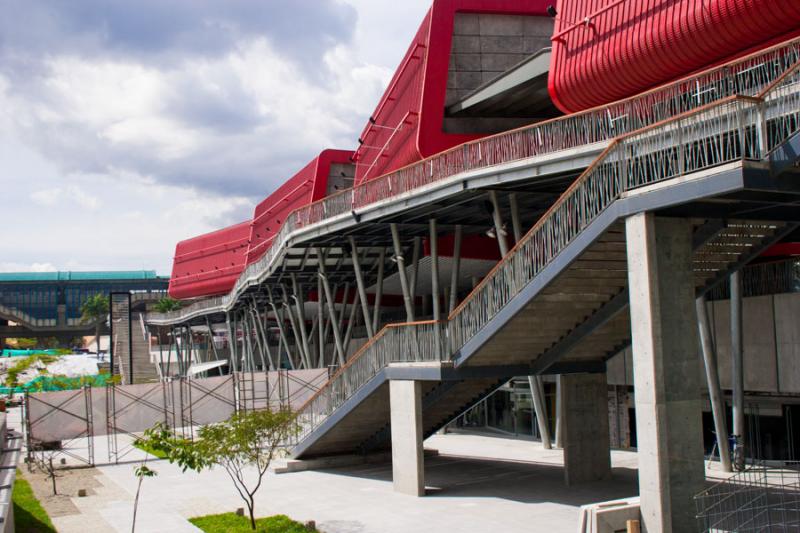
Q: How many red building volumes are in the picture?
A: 4